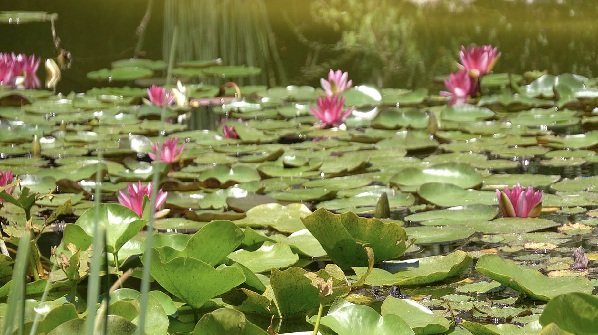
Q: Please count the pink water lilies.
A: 12